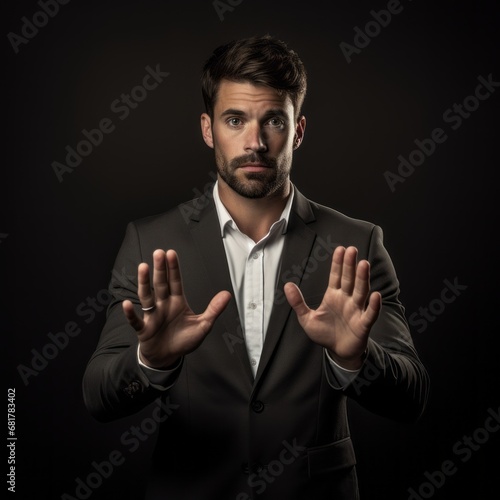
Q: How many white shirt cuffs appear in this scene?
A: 2